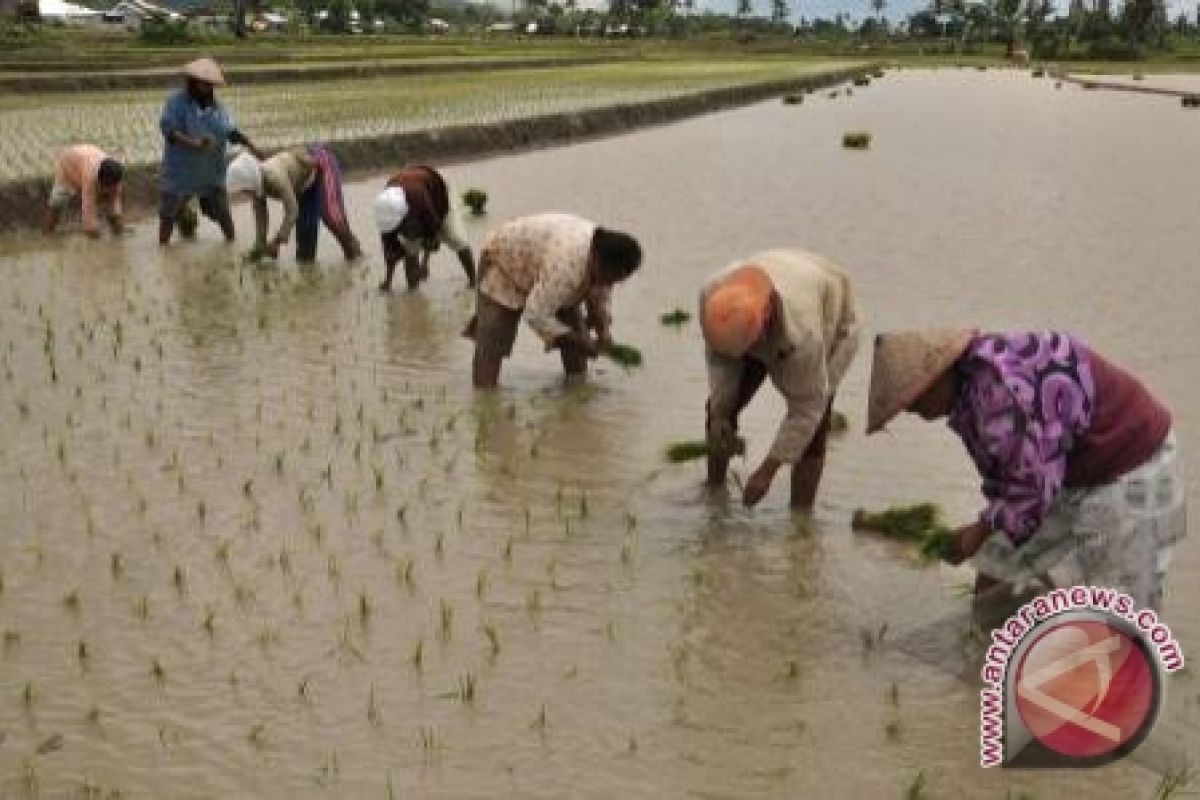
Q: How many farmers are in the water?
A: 7